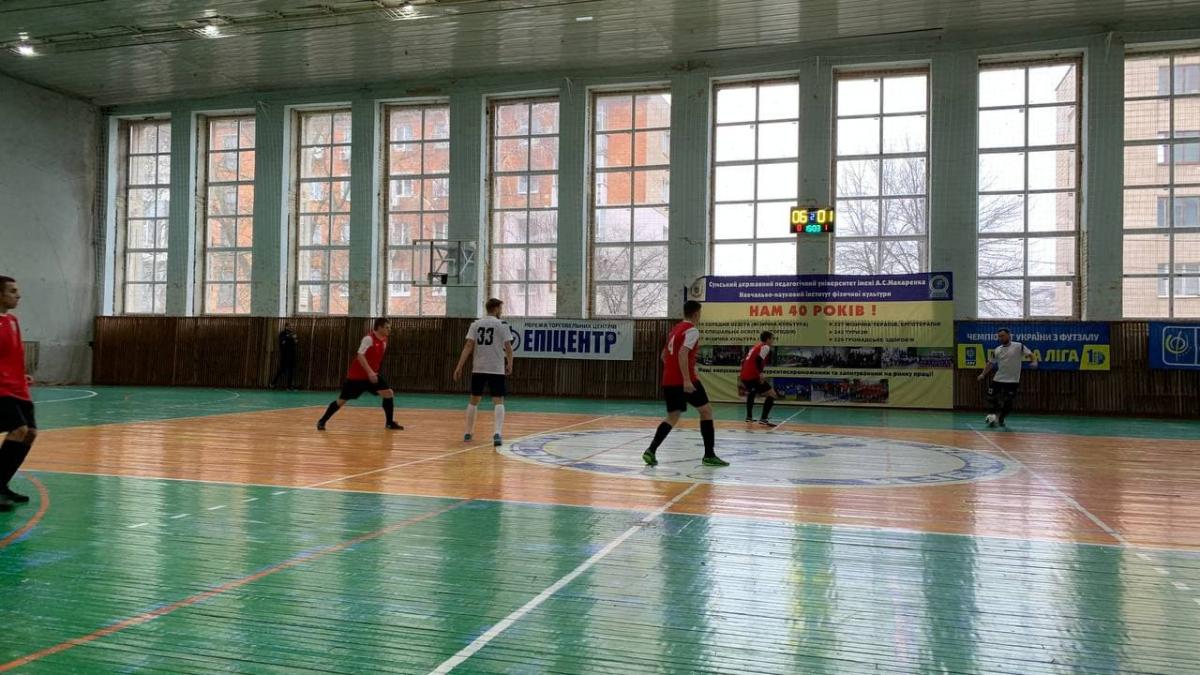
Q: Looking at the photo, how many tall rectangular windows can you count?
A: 10